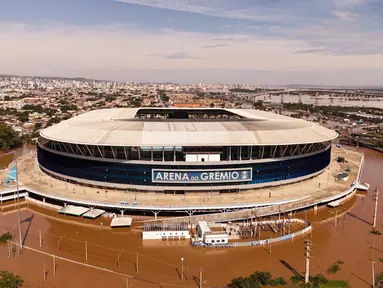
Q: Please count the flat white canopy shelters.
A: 3